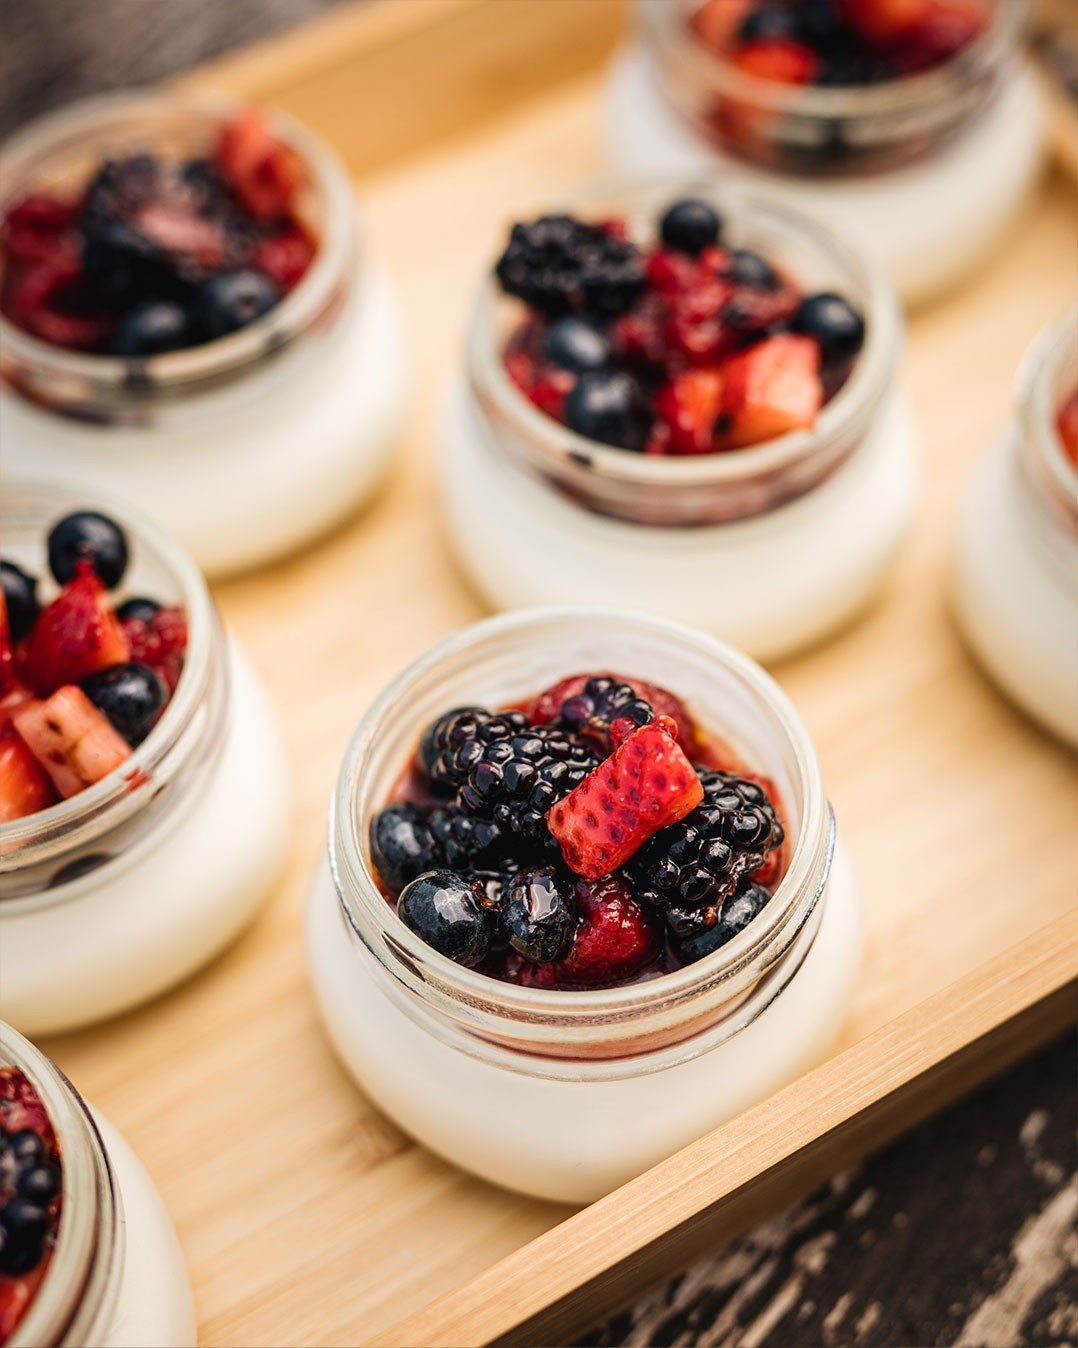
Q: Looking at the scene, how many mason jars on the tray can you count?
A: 7